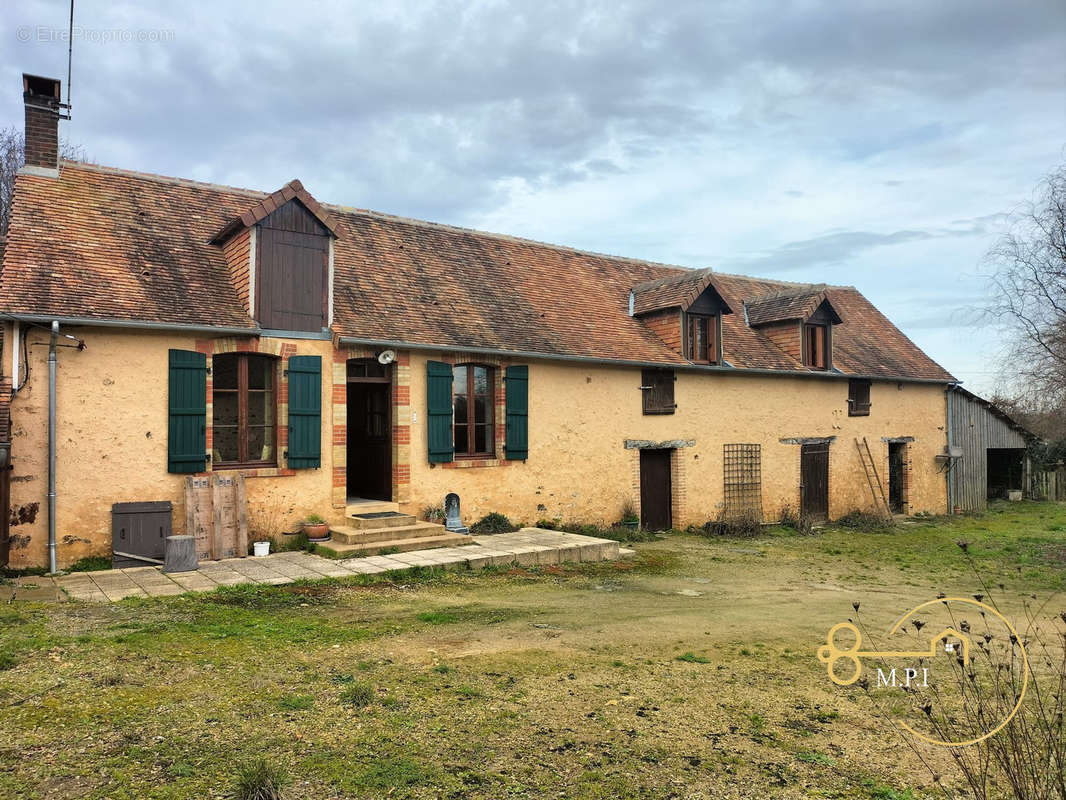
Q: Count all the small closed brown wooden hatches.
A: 2